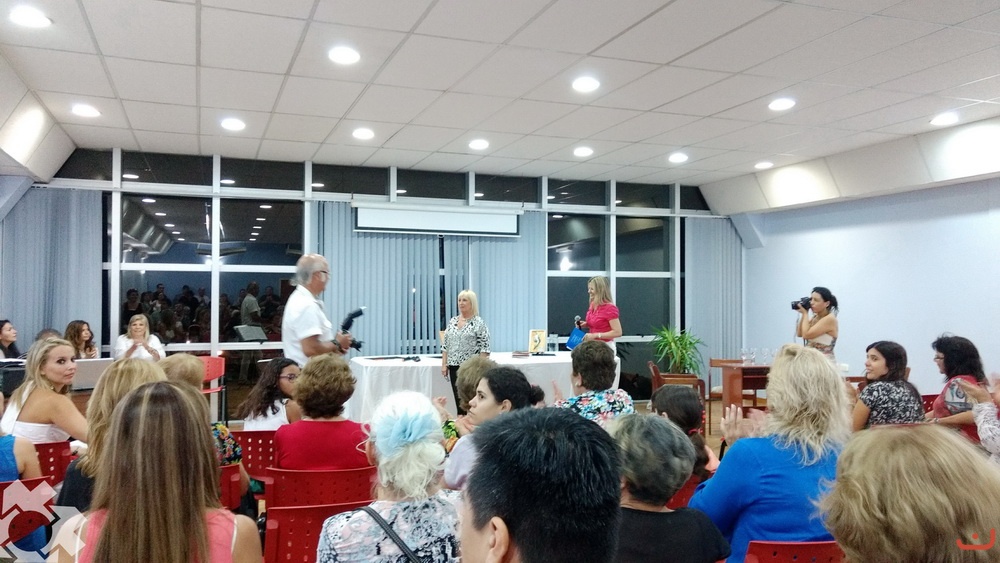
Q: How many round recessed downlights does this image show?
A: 12